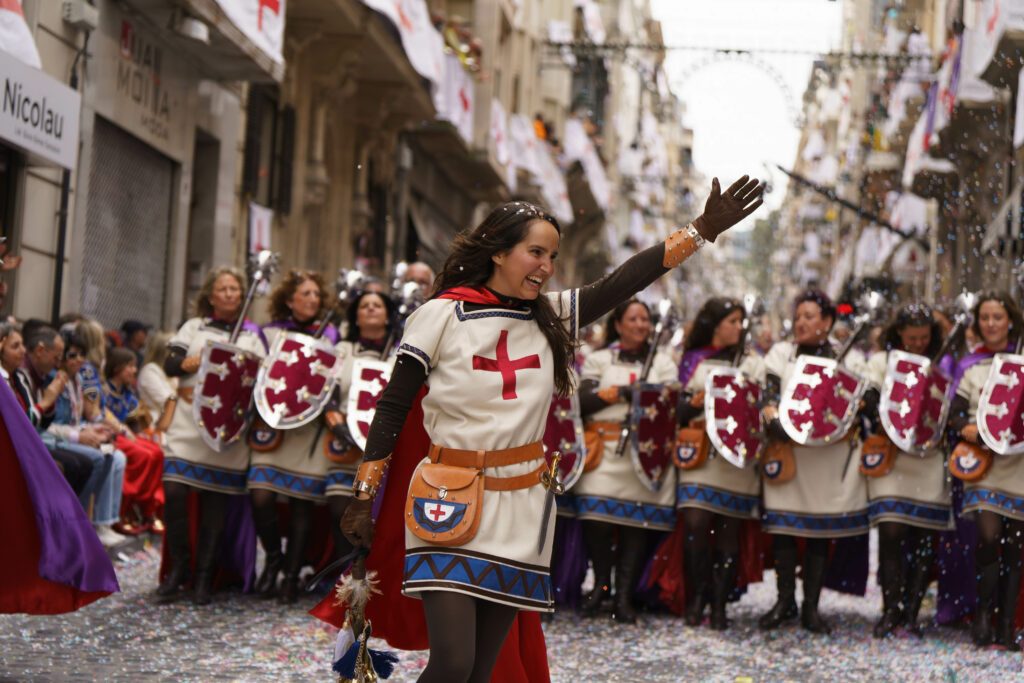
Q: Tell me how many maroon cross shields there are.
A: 9